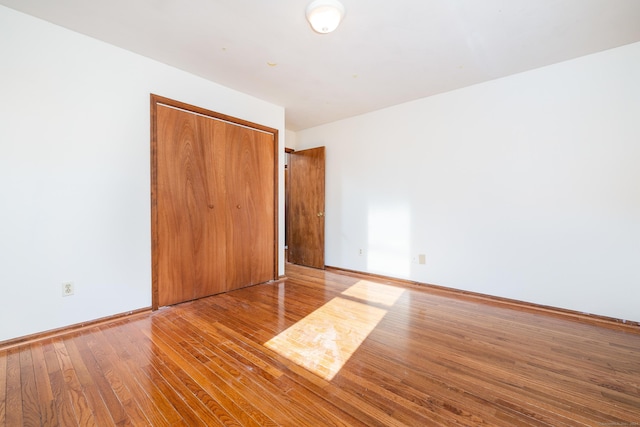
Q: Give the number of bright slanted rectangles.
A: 2